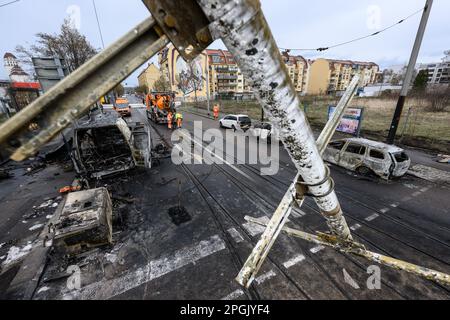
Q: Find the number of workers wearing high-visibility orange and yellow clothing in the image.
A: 3